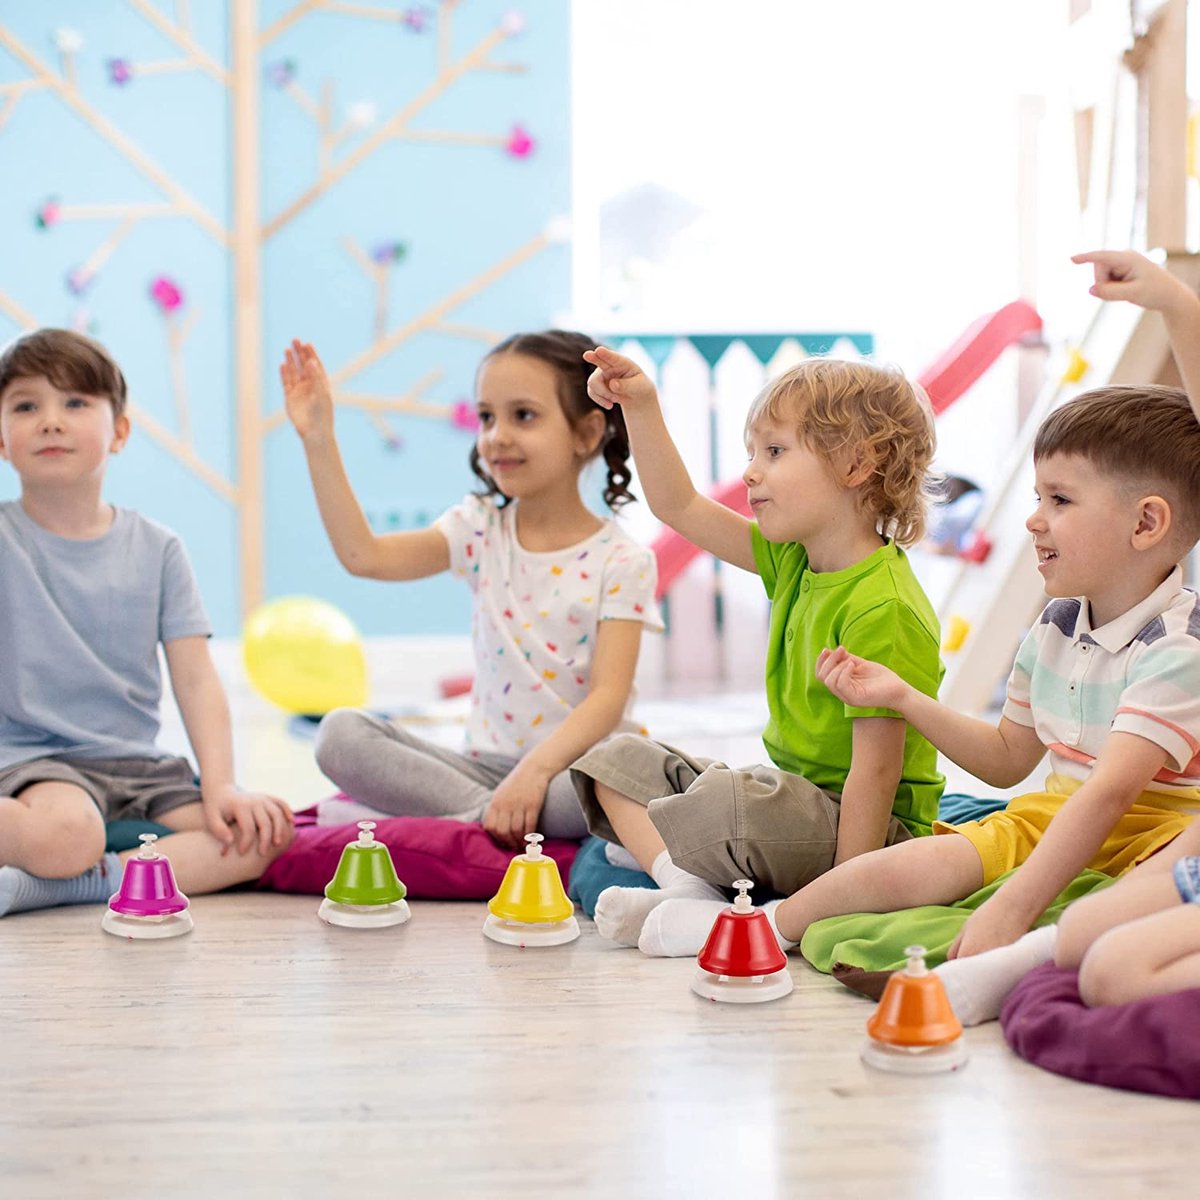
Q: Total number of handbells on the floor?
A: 5